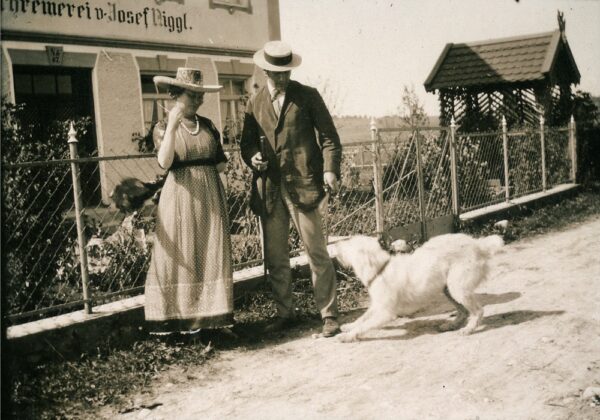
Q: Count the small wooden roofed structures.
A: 1